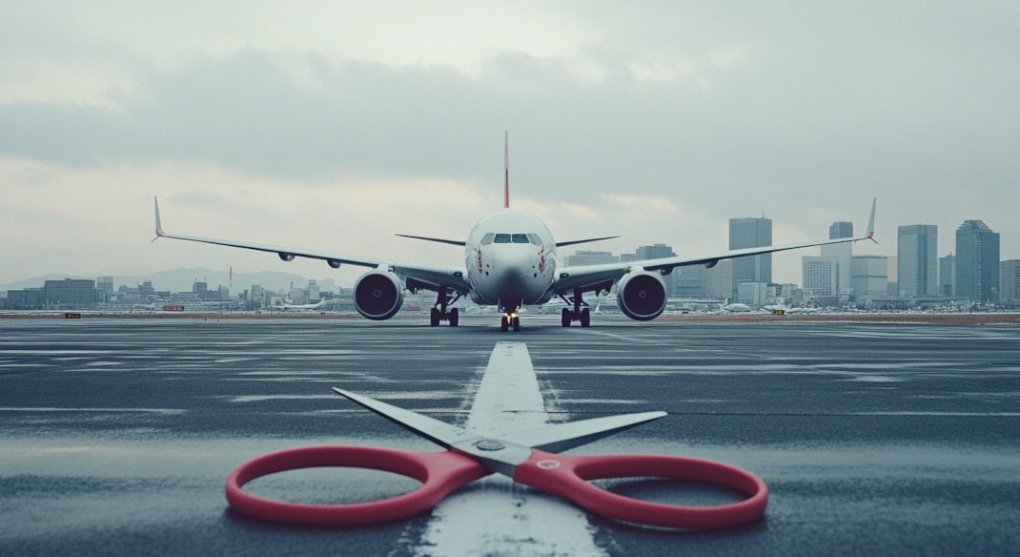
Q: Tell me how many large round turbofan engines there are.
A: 2